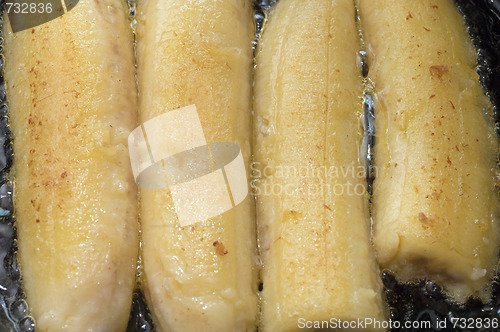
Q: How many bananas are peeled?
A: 4